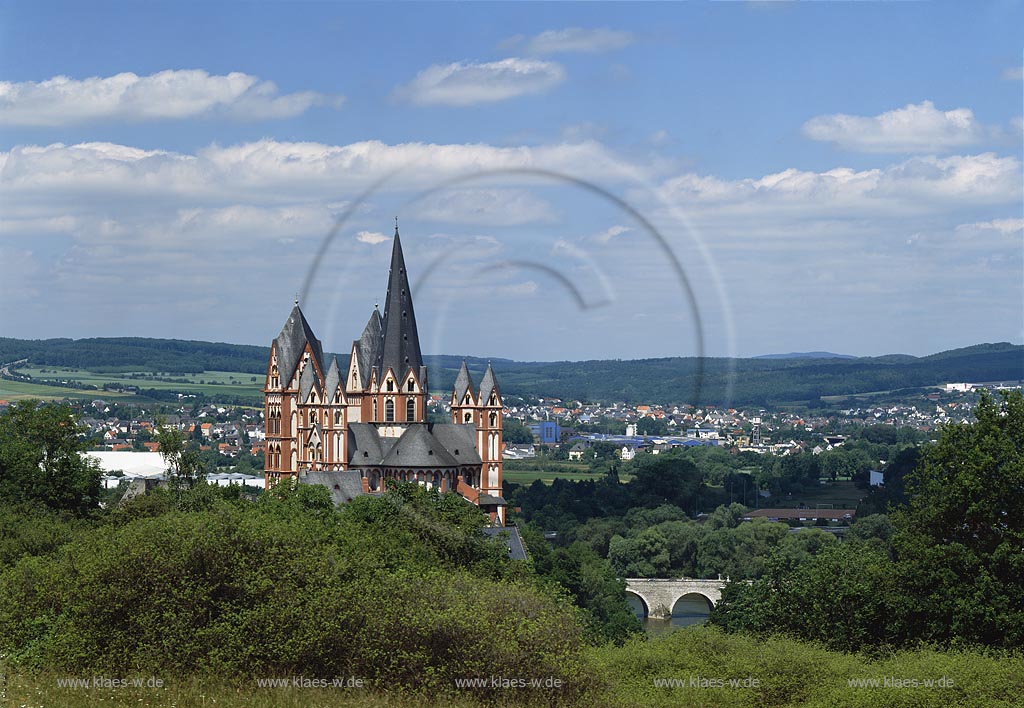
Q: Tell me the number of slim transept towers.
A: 4